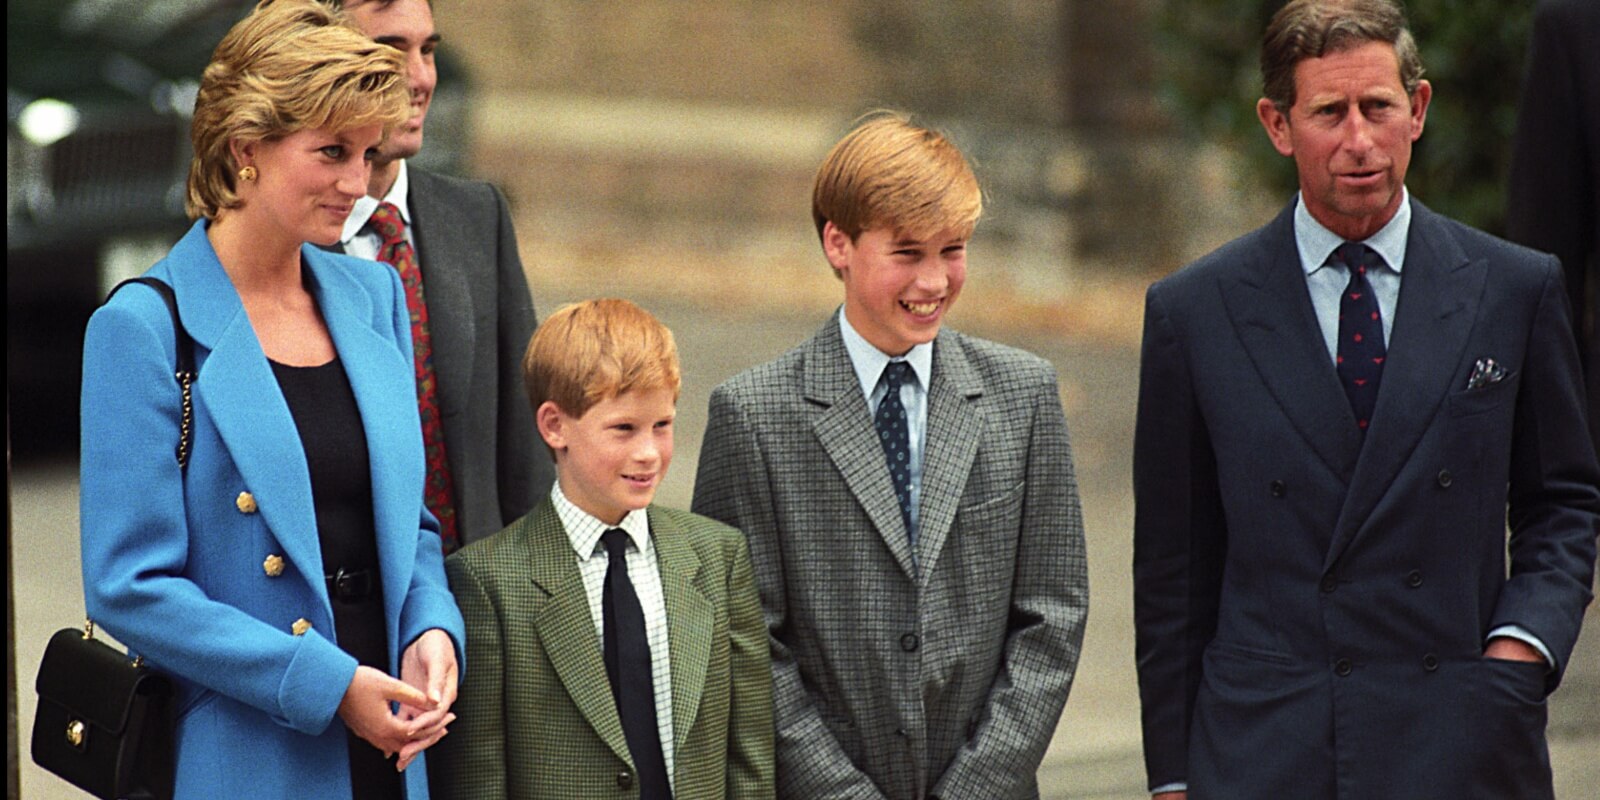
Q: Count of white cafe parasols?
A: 0